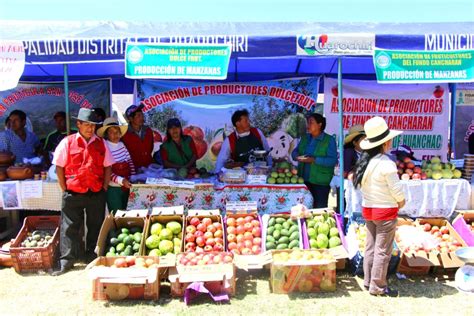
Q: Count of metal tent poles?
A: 3